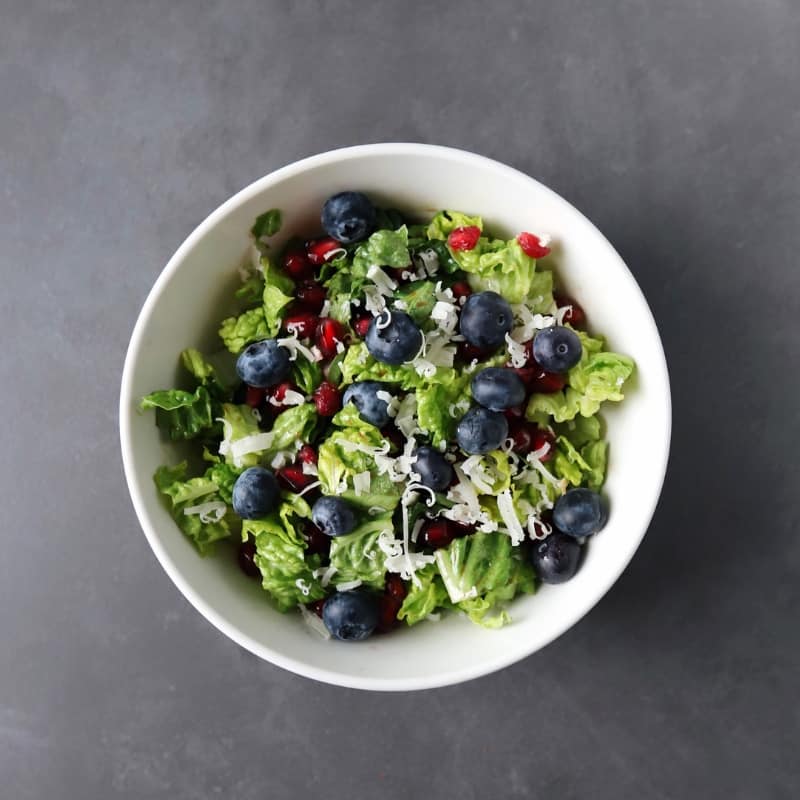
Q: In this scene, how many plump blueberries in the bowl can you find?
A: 14